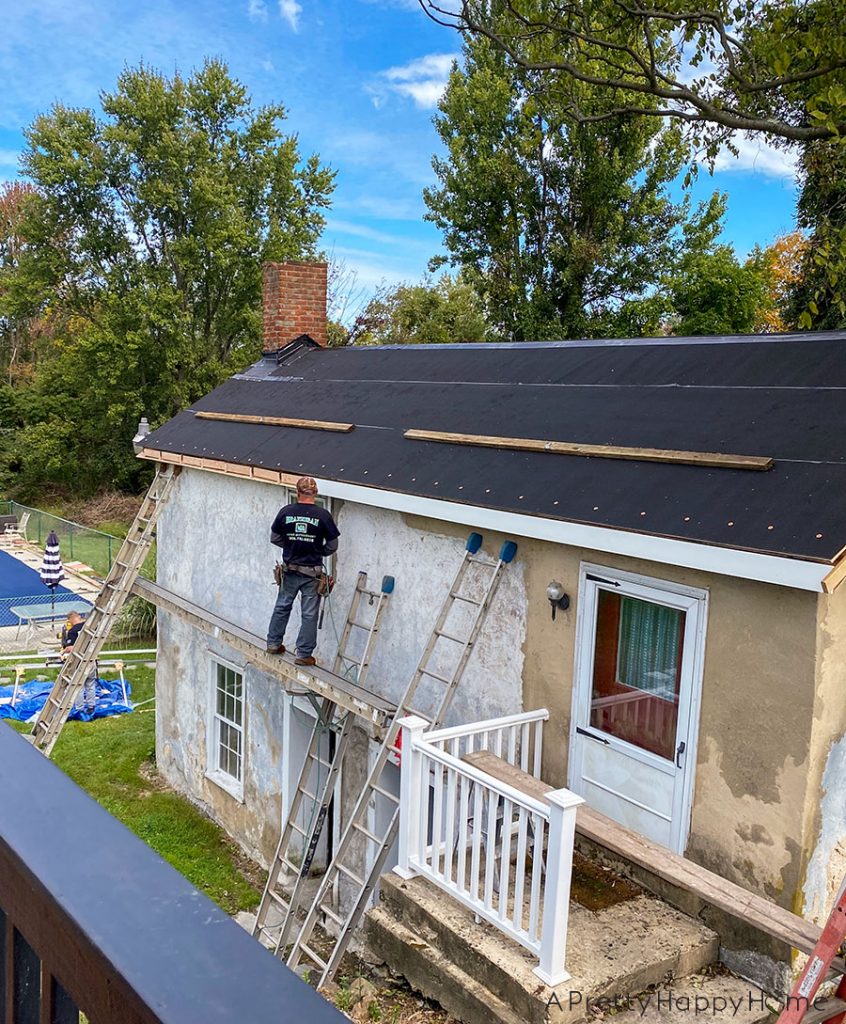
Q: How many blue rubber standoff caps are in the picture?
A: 3